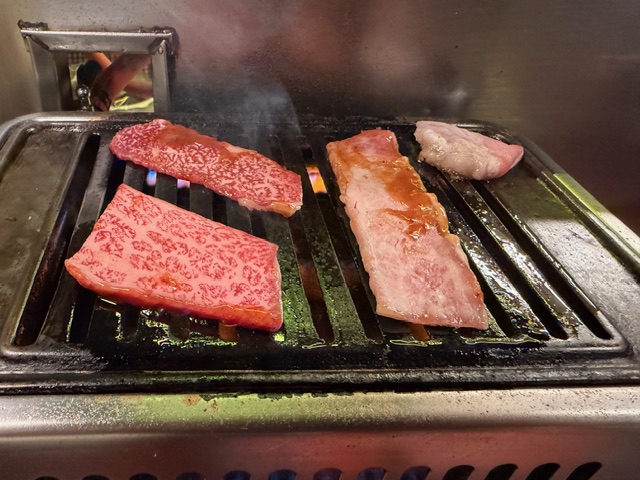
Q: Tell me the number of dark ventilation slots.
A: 13